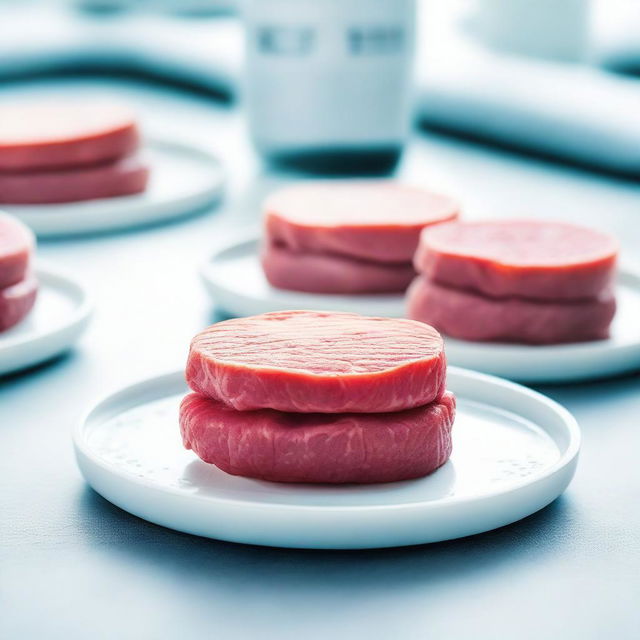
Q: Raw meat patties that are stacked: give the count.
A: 10